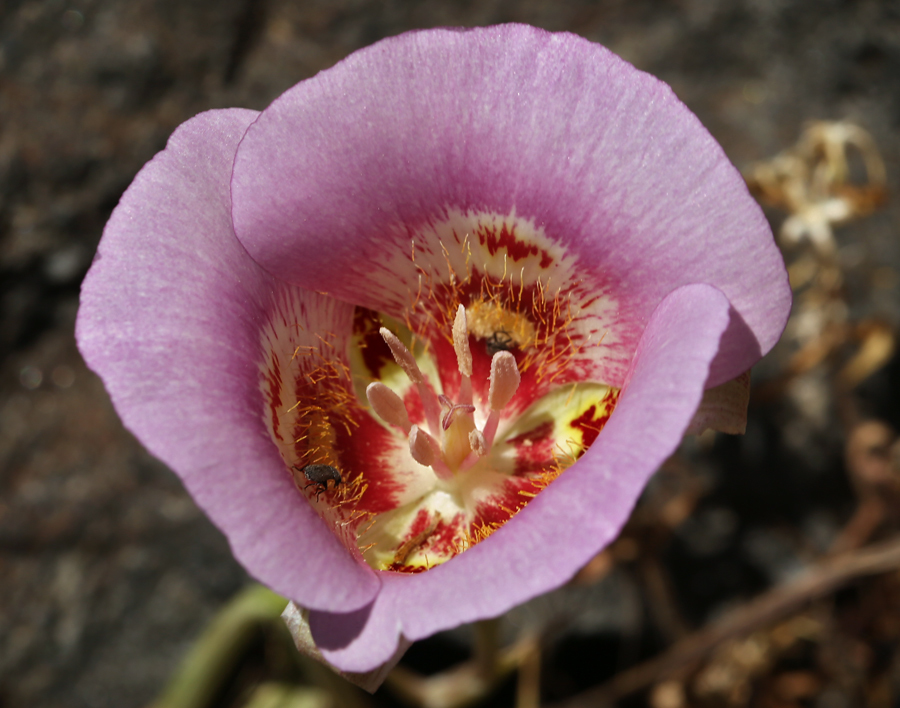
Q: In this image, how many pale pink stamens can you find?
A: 6